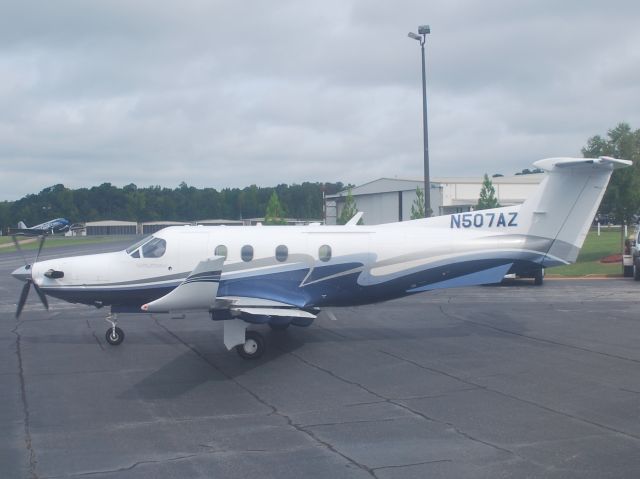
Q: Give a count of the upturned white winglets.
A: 2